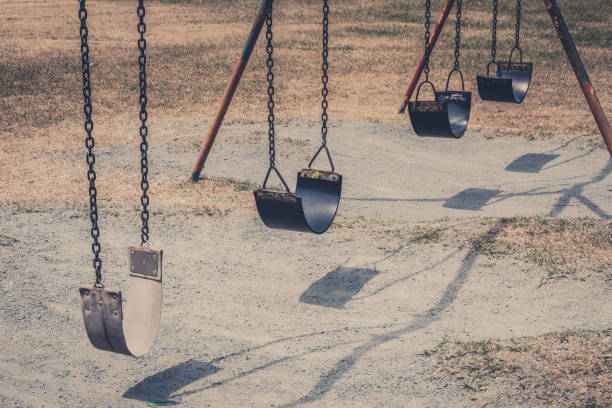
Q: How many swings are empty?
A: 4